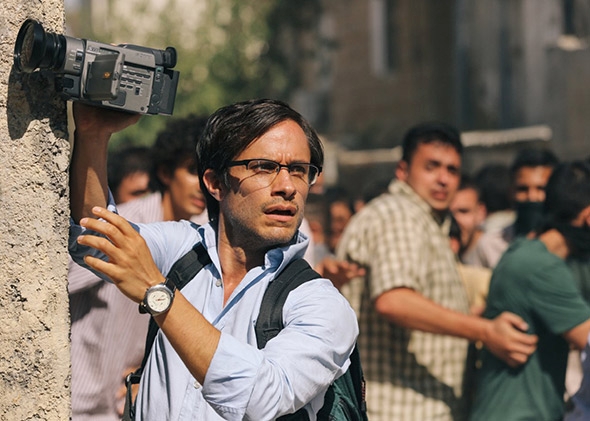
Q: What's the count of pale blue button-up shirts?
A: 1